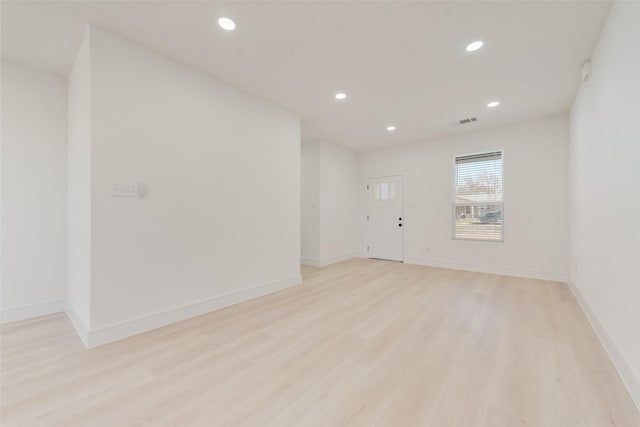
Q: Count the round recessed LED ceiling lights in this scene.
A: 5